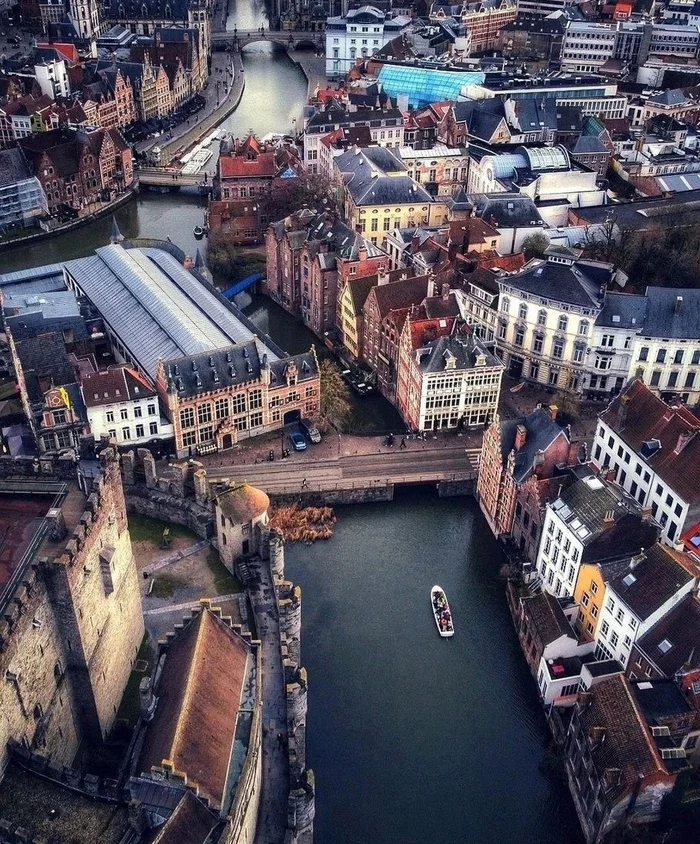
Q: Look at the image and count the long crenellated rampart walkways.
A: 1